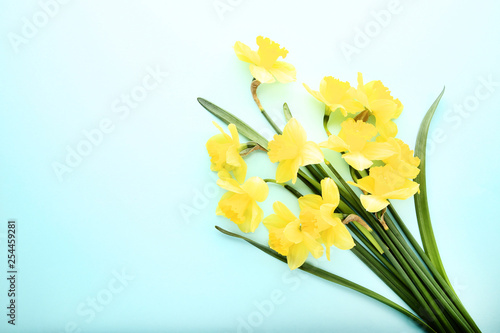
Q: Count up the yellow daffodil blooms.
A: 11